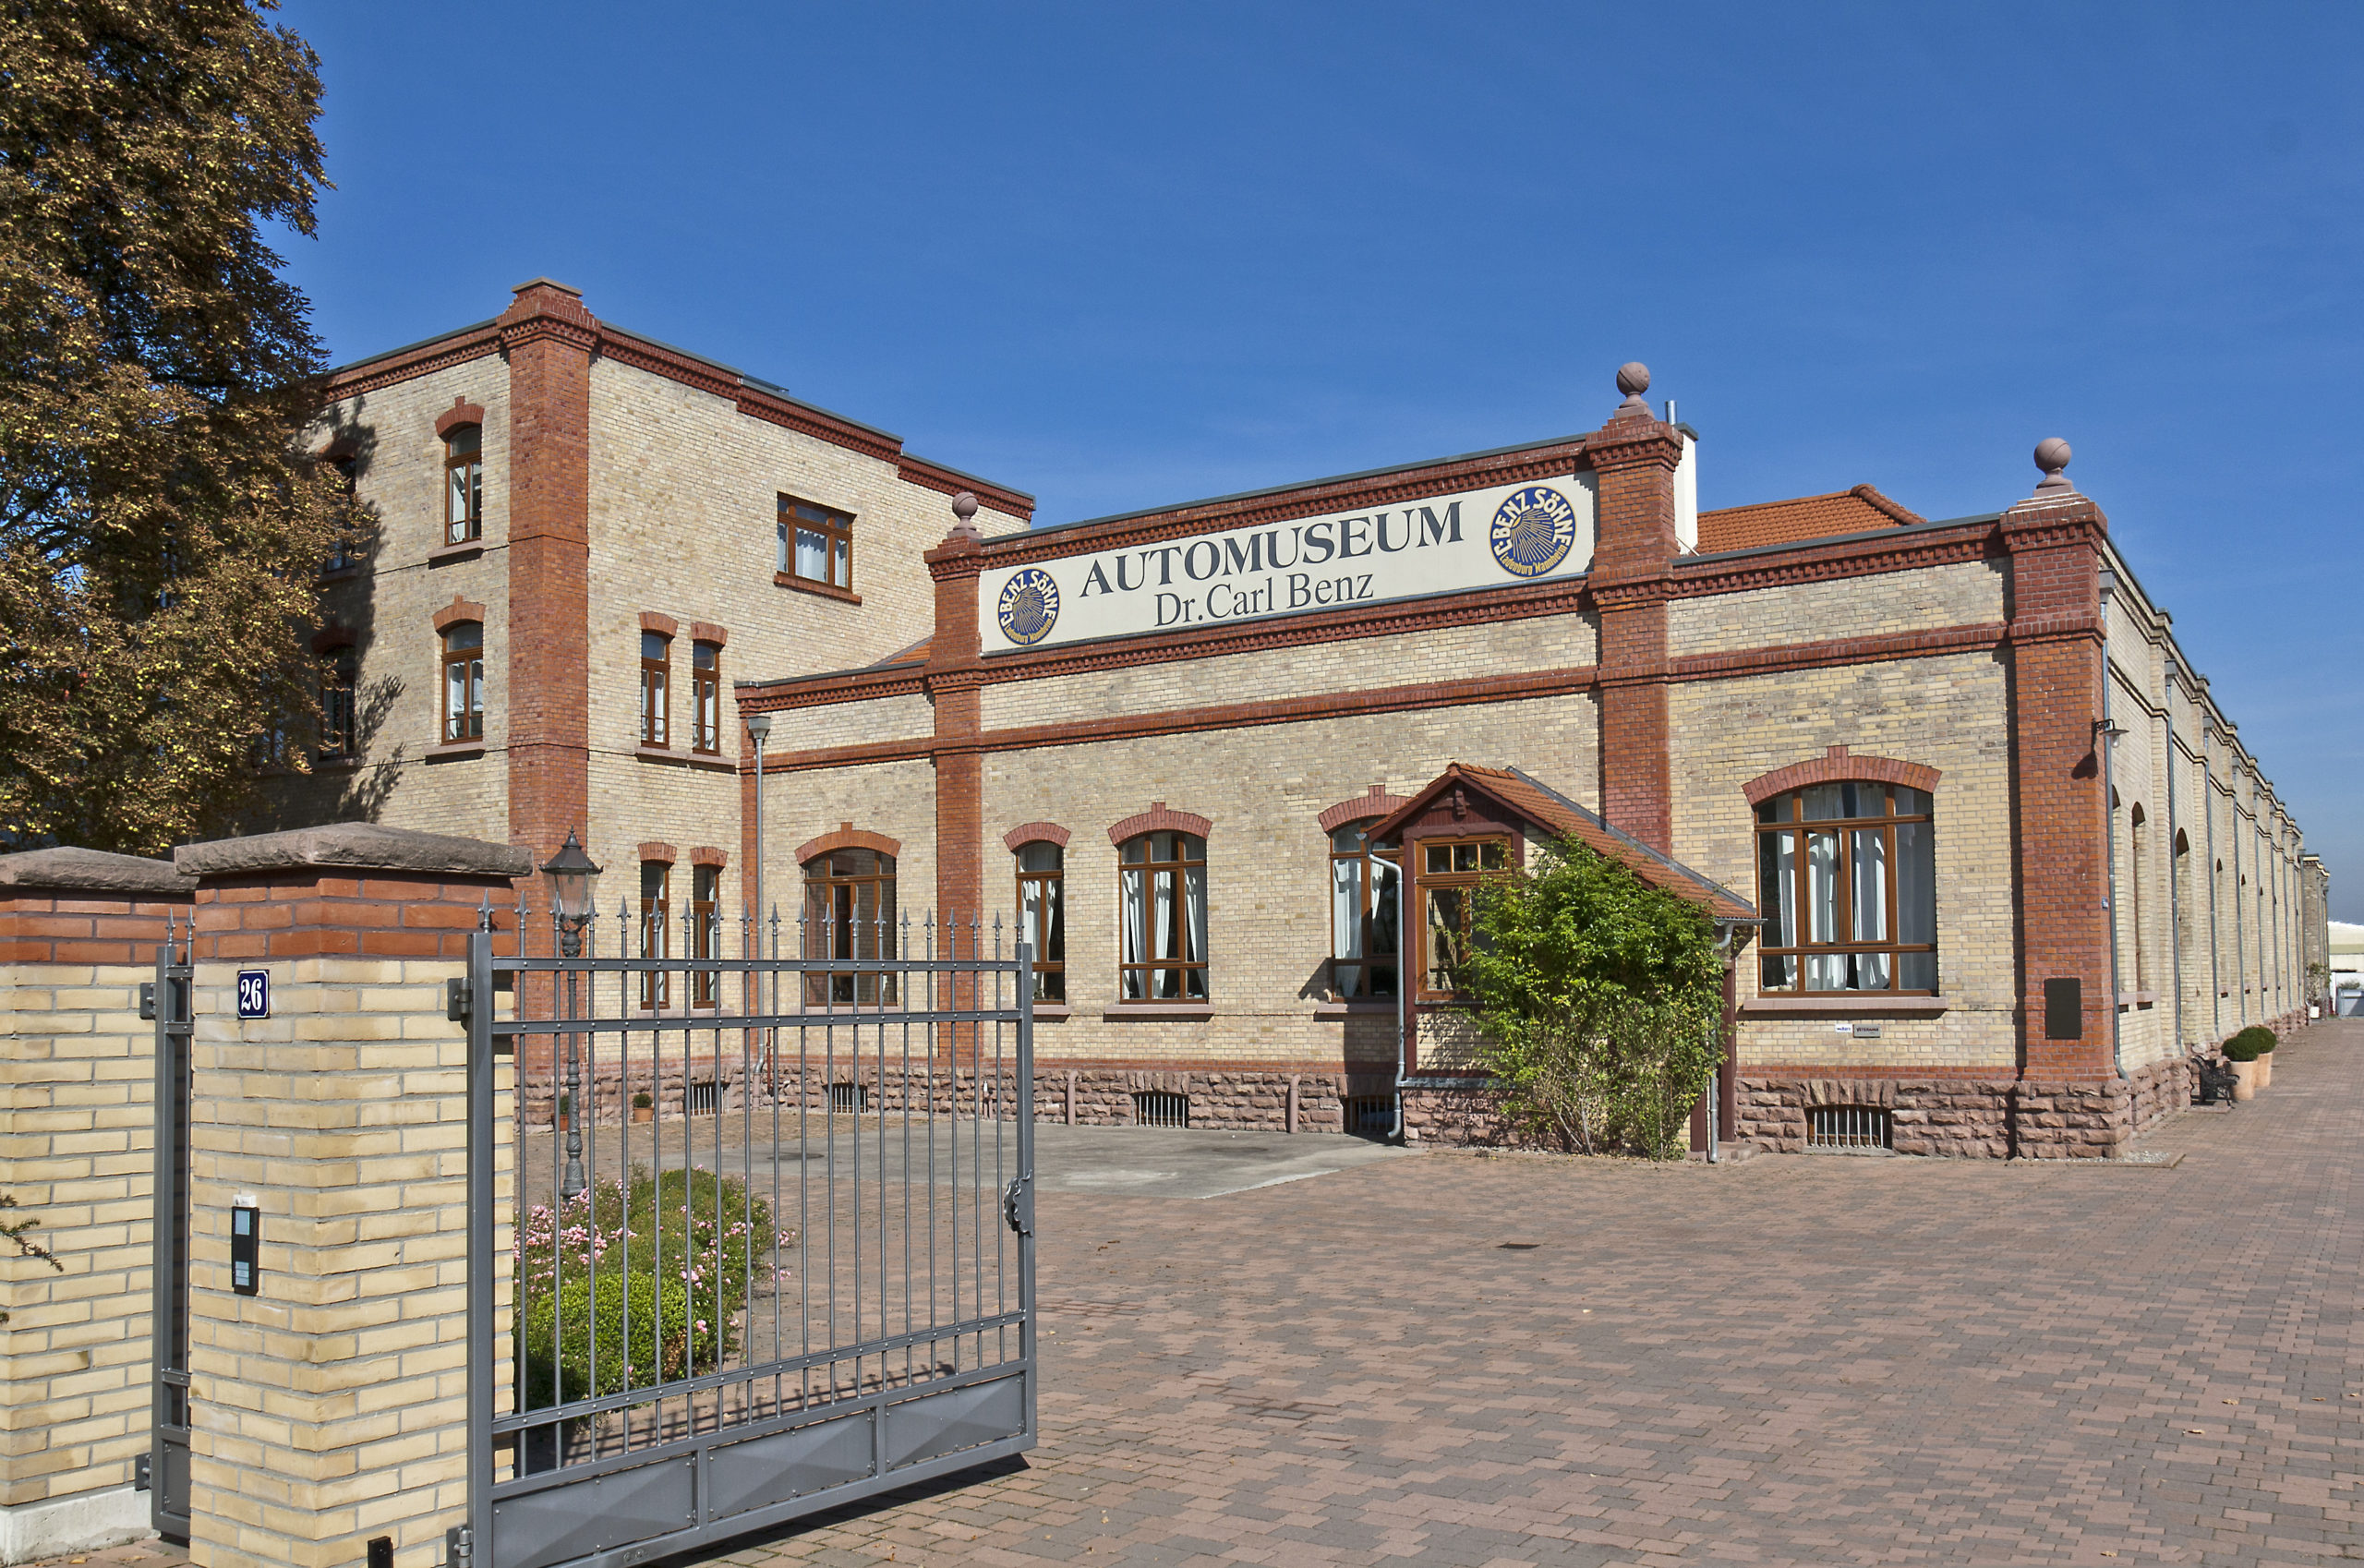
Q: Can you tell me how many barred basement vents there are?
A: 5